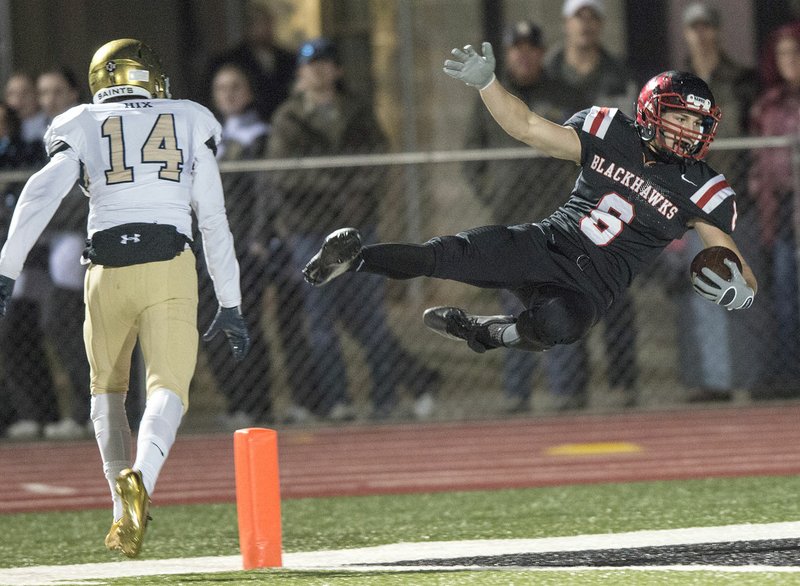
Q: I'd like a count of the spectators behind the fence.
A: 10